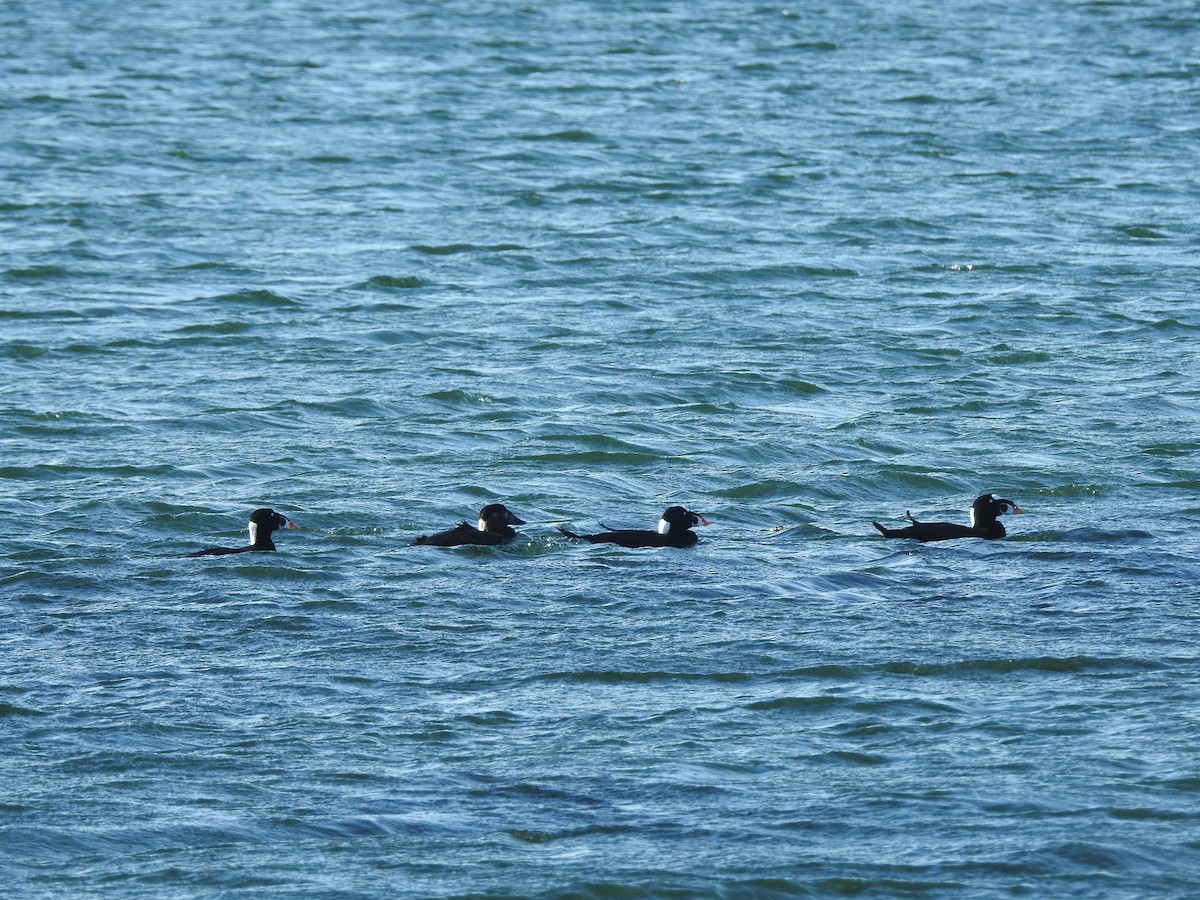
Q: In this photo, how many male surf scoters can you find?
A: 3